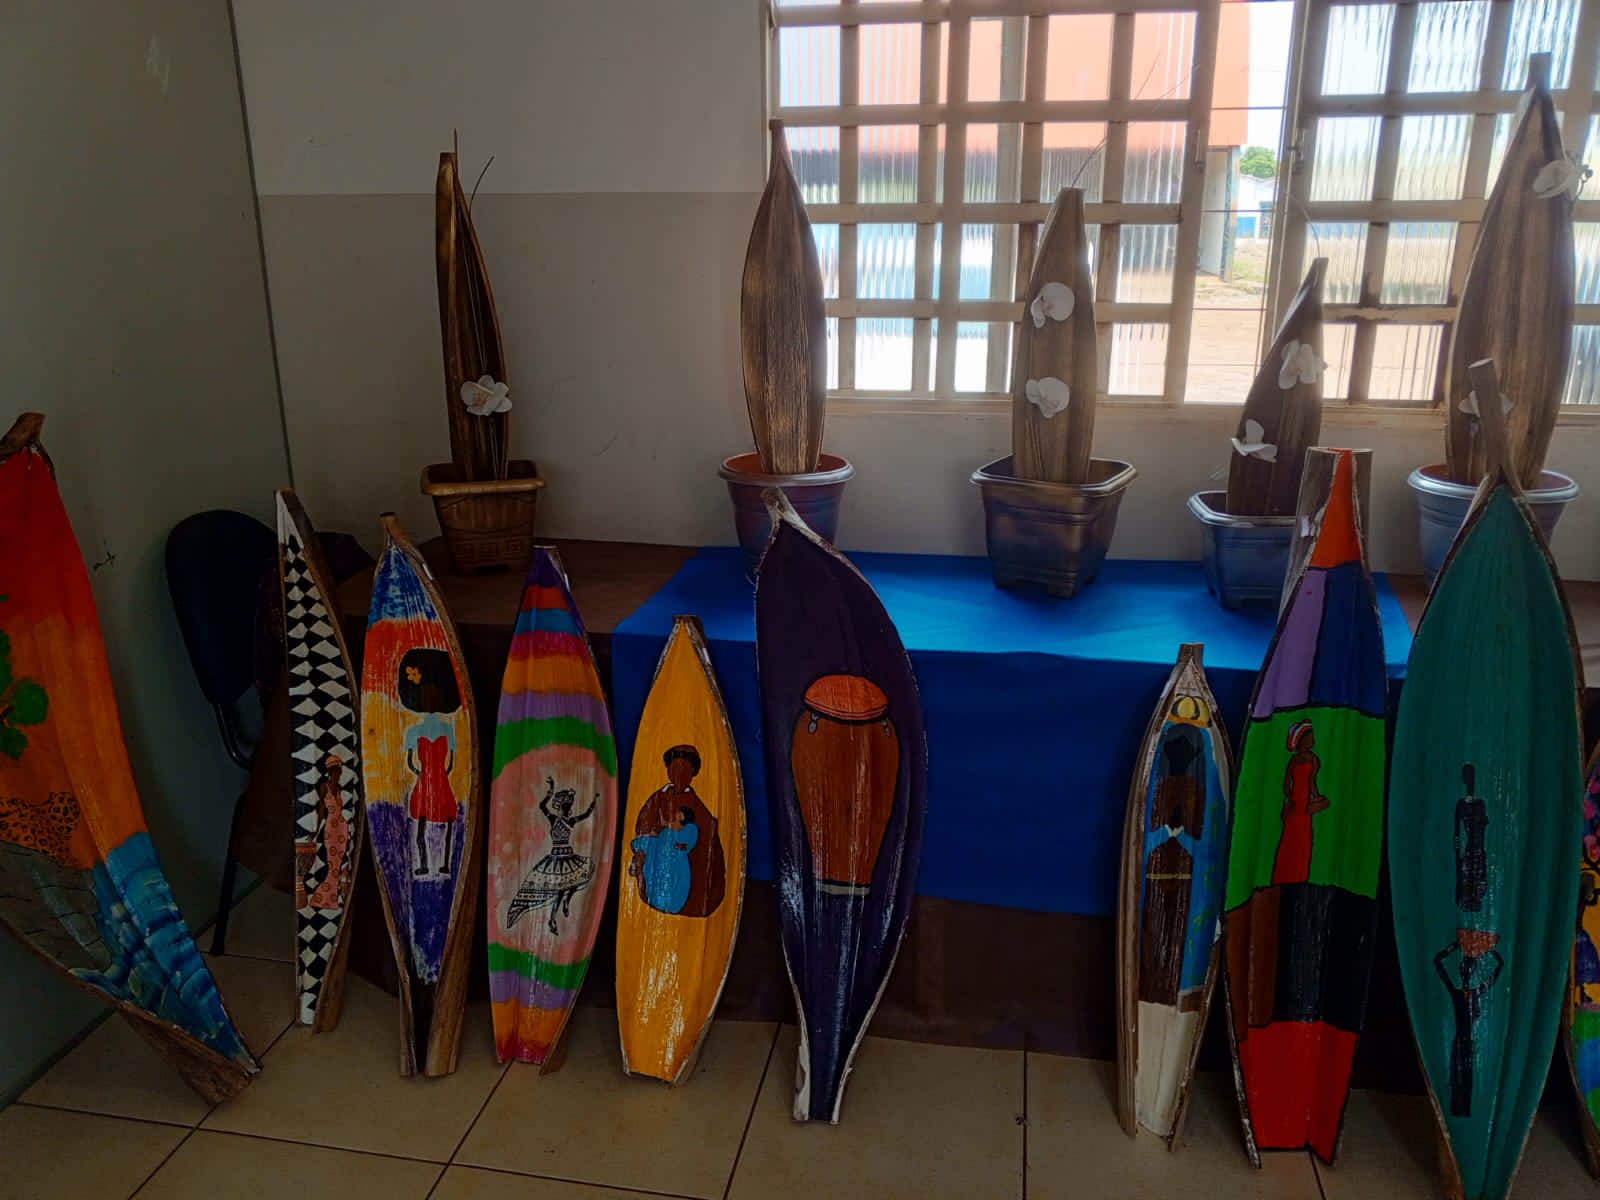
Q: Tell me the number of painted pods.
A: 10